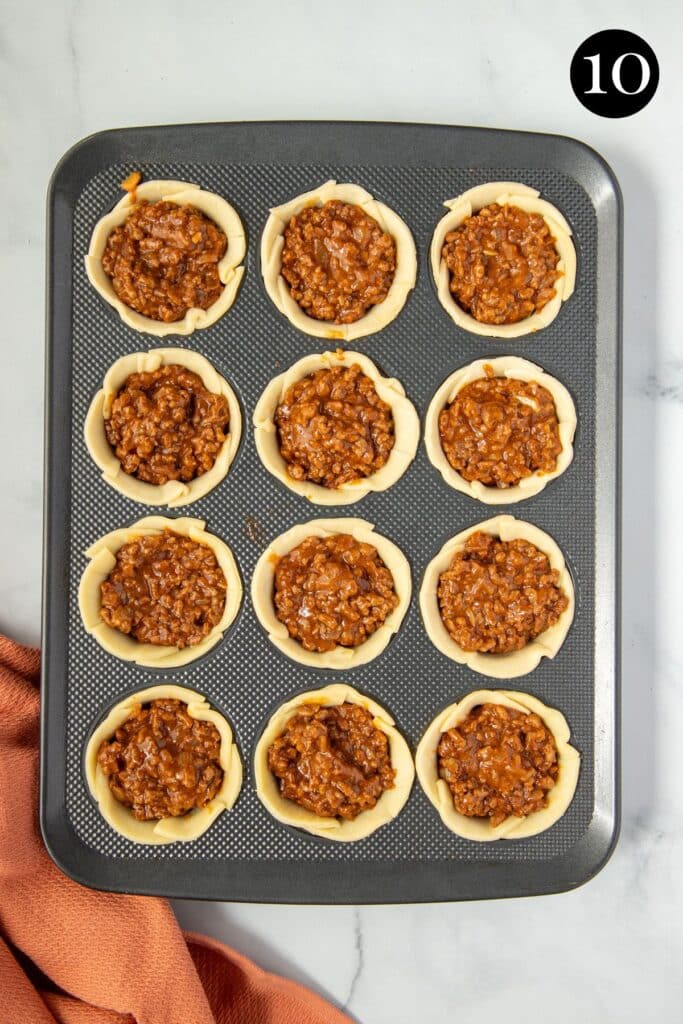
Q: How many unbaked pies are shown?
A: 12